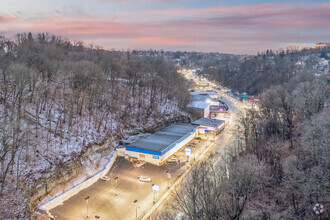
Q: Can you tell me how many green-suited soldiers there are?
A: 0